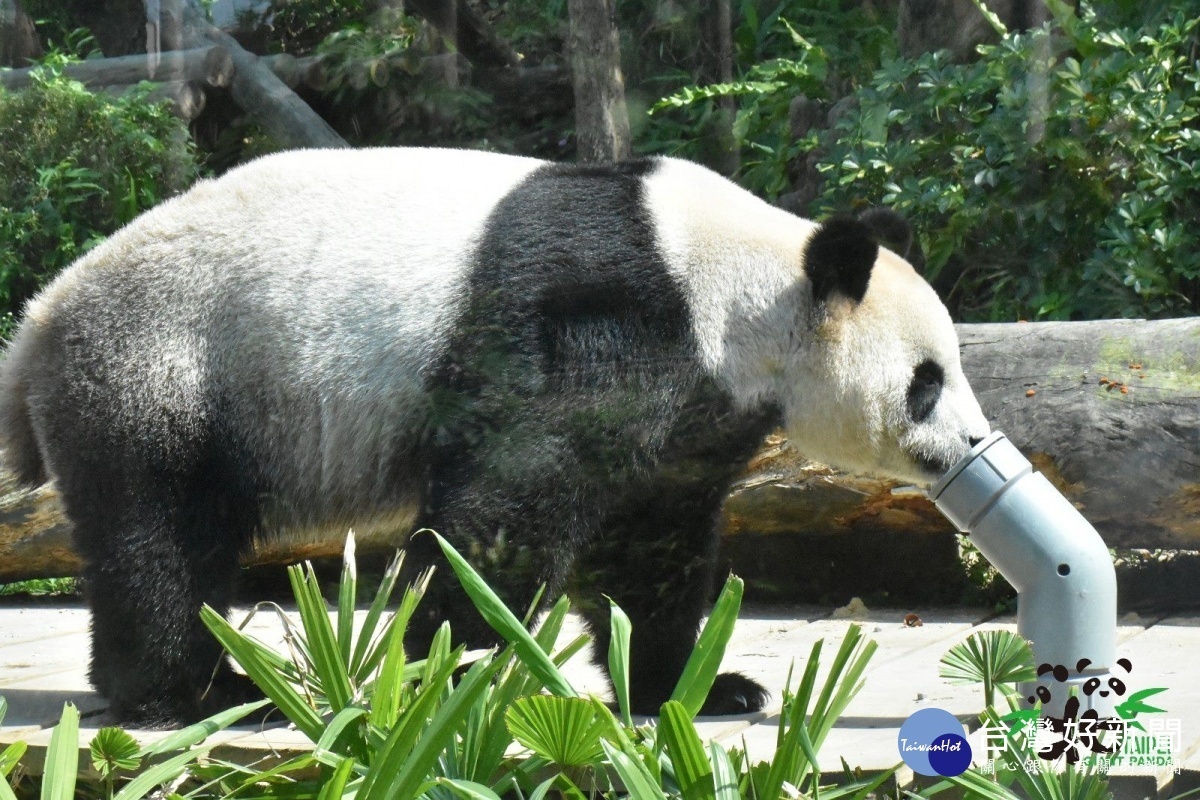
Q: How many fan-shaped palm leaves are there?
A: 3